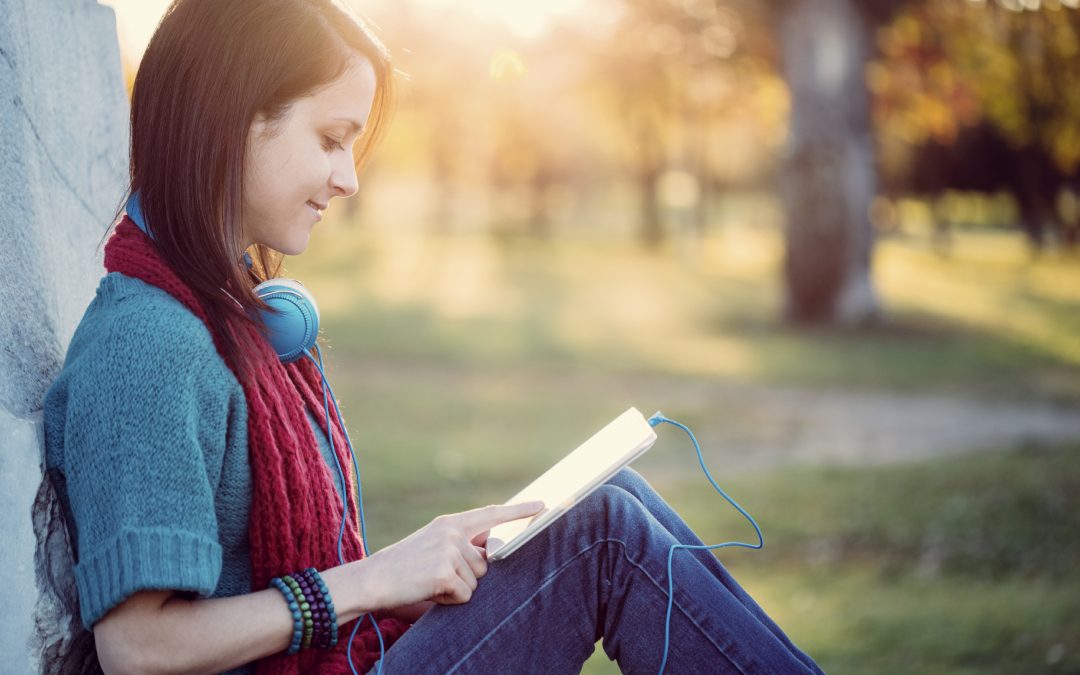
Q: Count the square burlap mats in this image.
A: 0